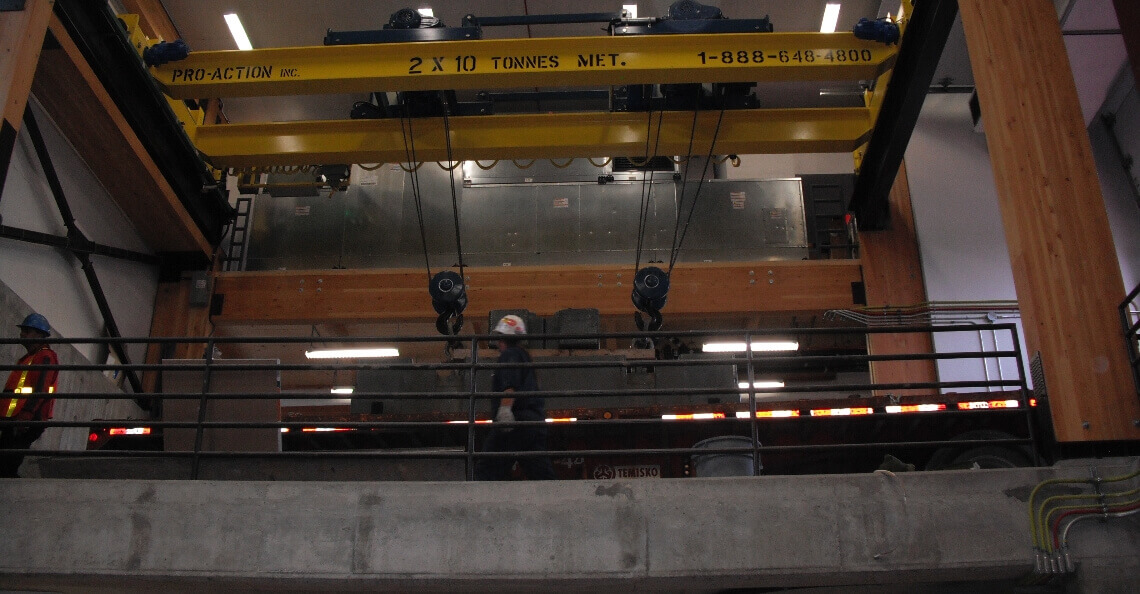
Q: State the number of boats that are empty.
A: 0